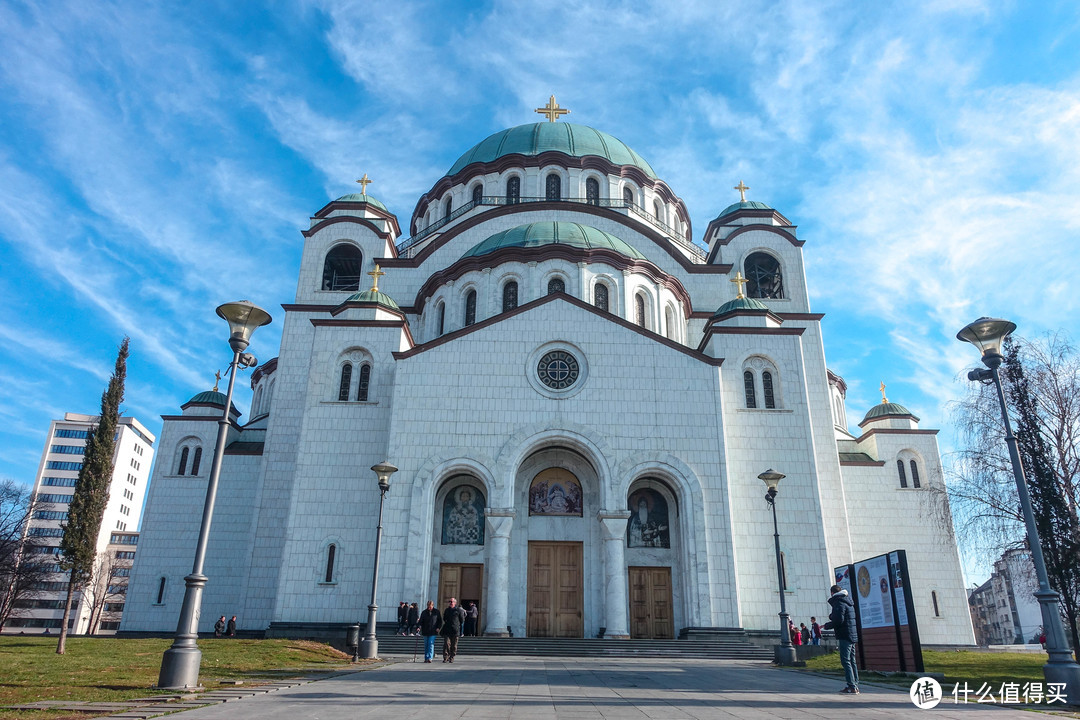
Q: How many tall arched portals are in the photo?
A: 3